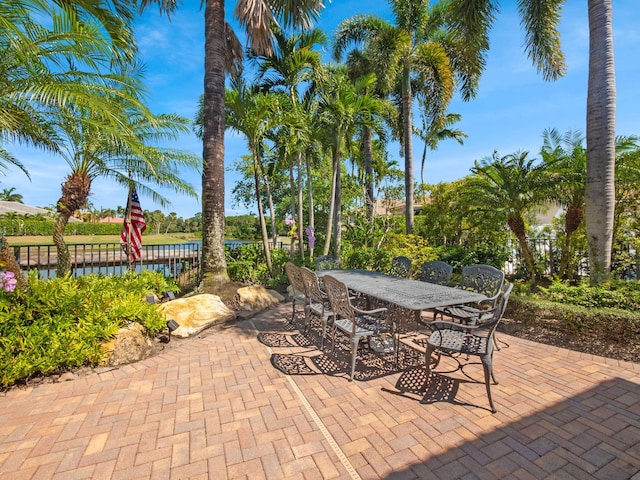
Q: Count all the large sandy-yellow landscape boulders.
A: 3